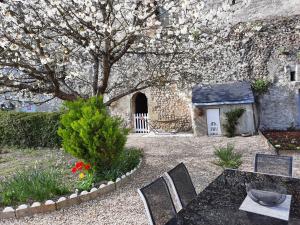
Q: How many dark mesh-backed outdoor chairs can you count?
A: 3